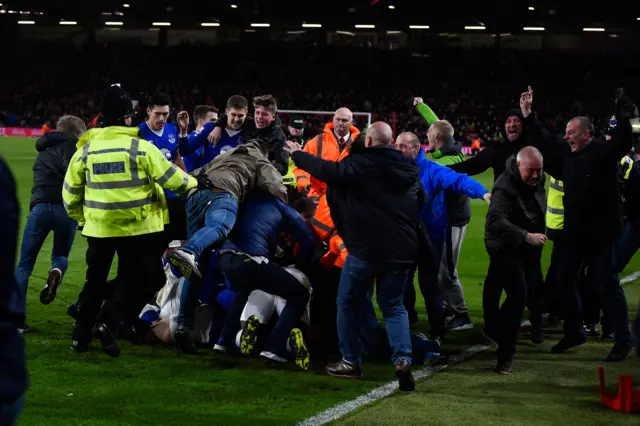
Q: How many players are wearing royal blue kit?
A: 3